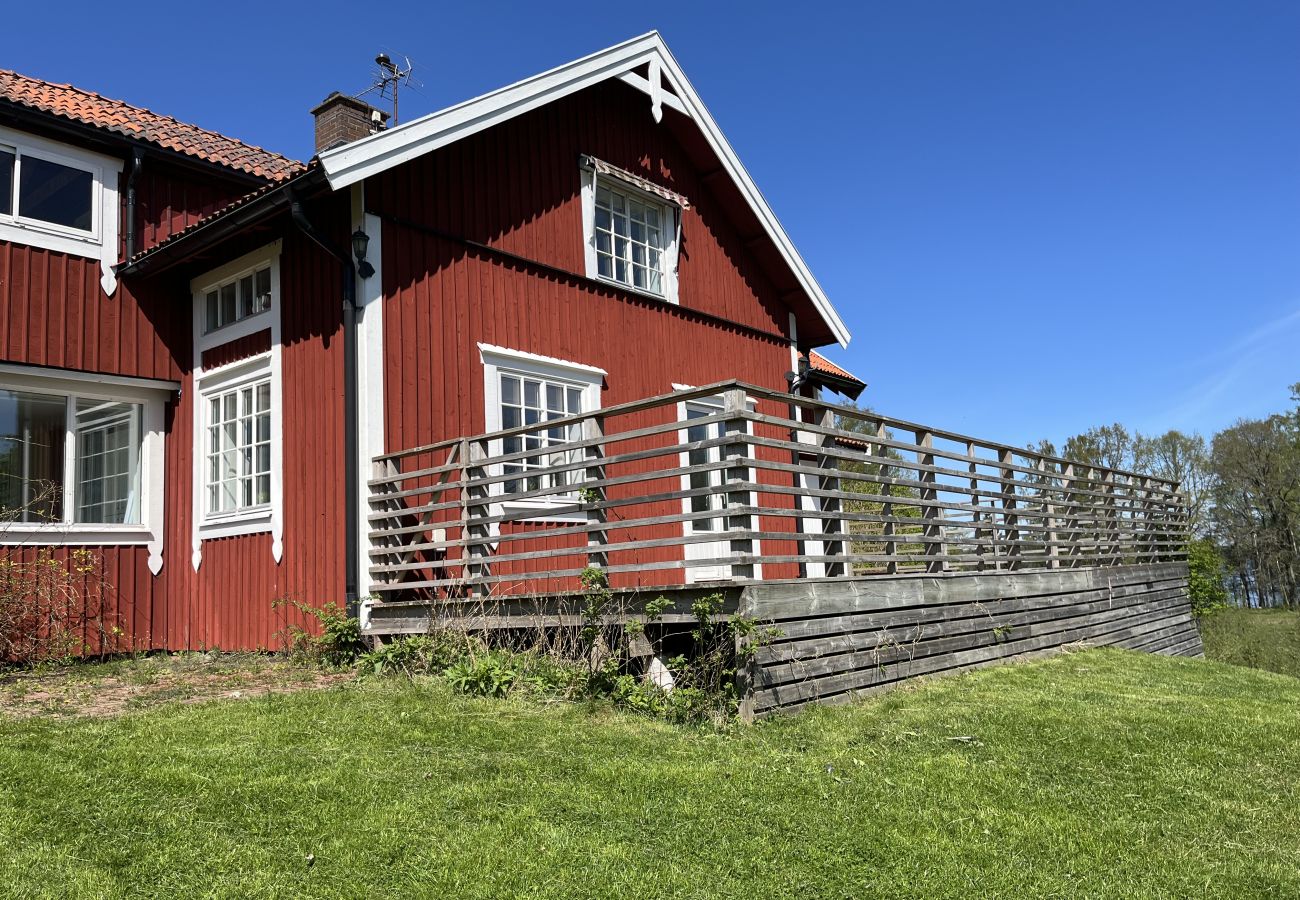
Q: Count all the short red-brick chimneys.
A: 1